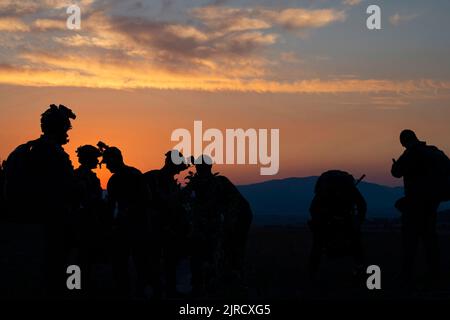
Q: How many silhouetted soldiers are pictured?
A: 7